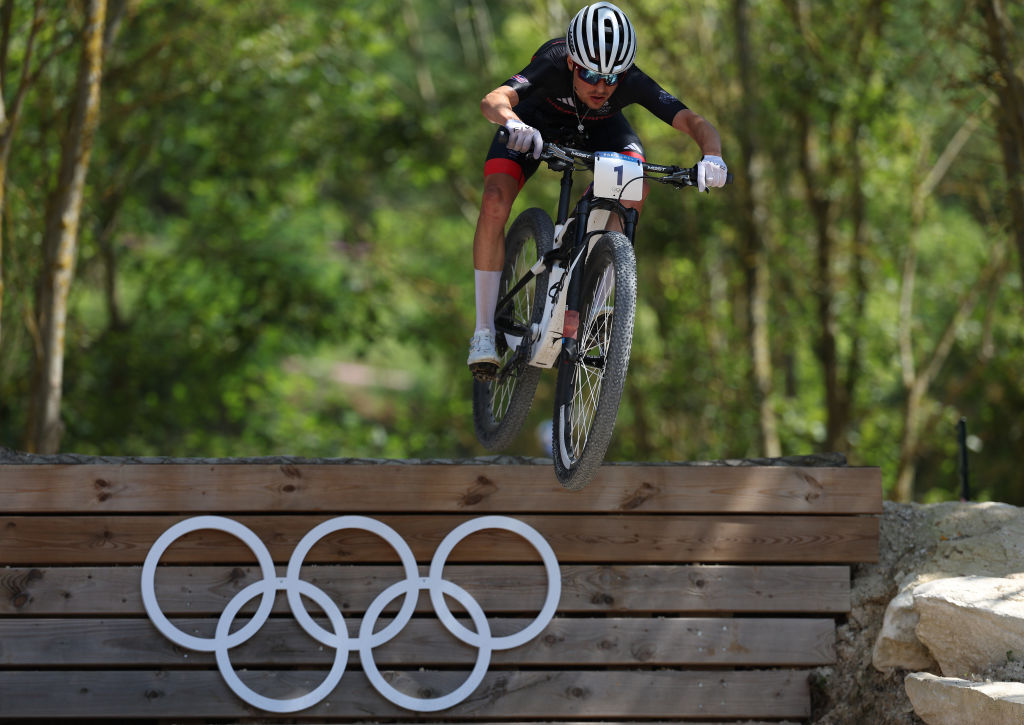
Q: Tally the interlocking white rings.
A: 5